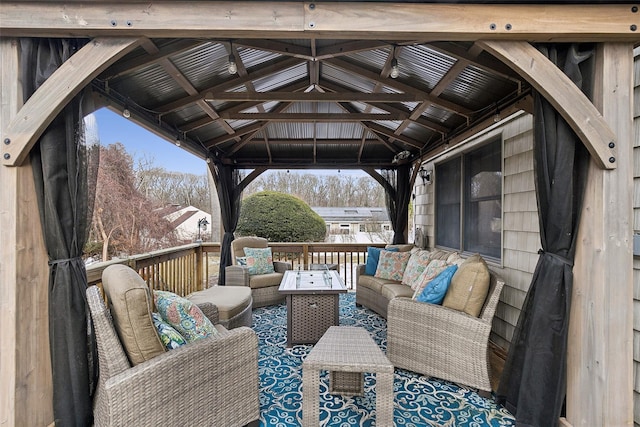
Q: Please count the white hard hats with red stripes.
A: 0